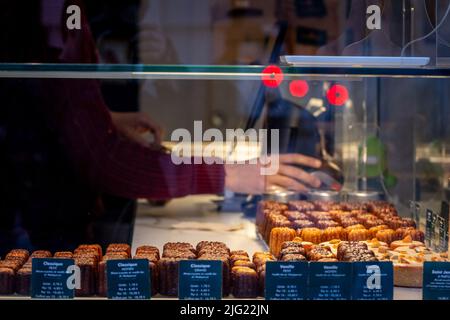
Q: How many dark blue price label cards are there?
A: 7